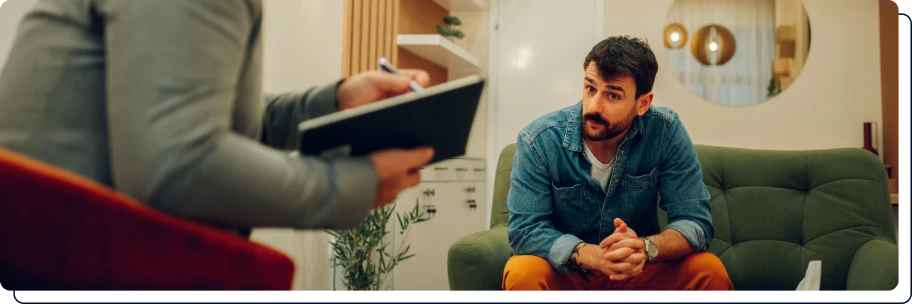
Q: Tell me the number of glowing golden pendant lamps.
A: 2